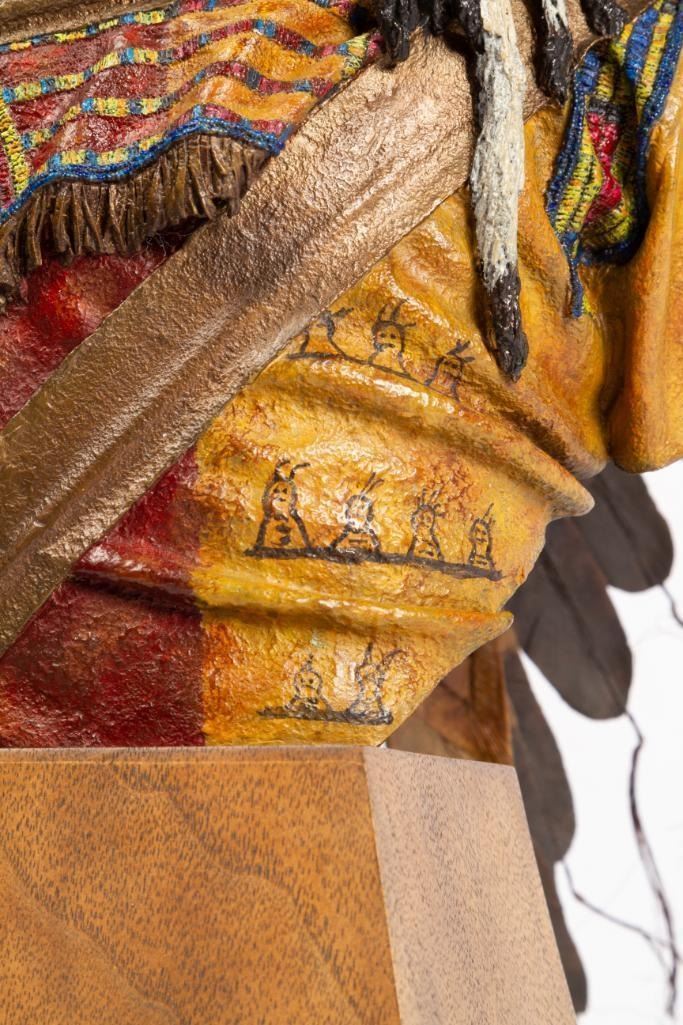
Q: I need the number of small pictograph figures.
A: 9